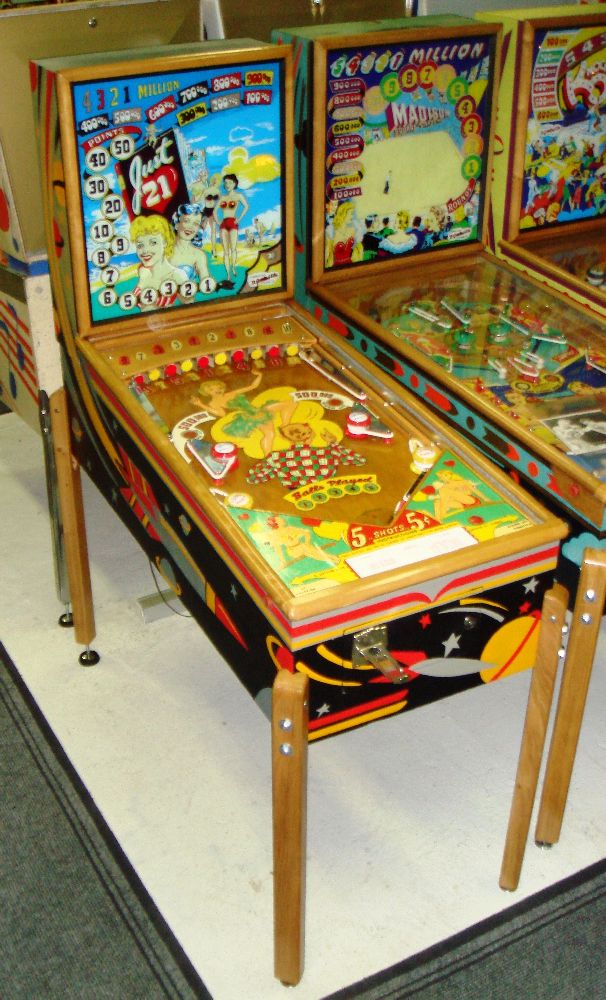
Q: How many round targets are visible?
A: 10